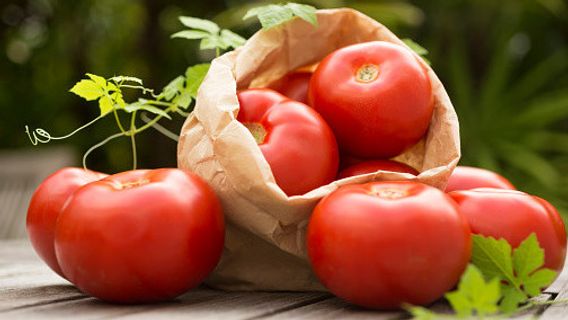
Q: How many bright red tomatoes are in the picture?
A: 9